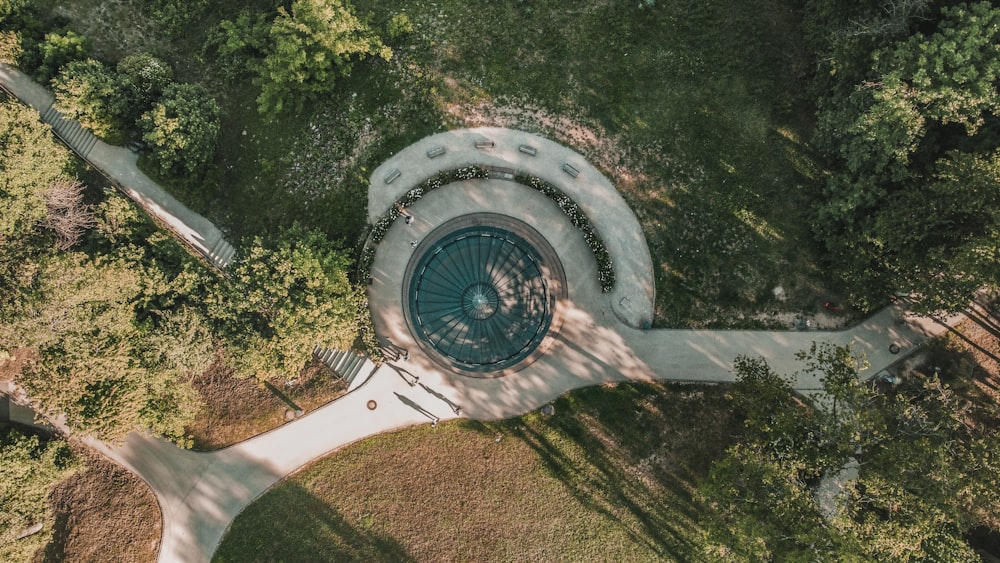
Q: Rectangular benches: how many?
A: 5